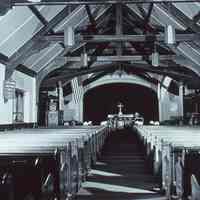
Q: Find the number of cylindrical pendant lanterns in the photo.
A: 4